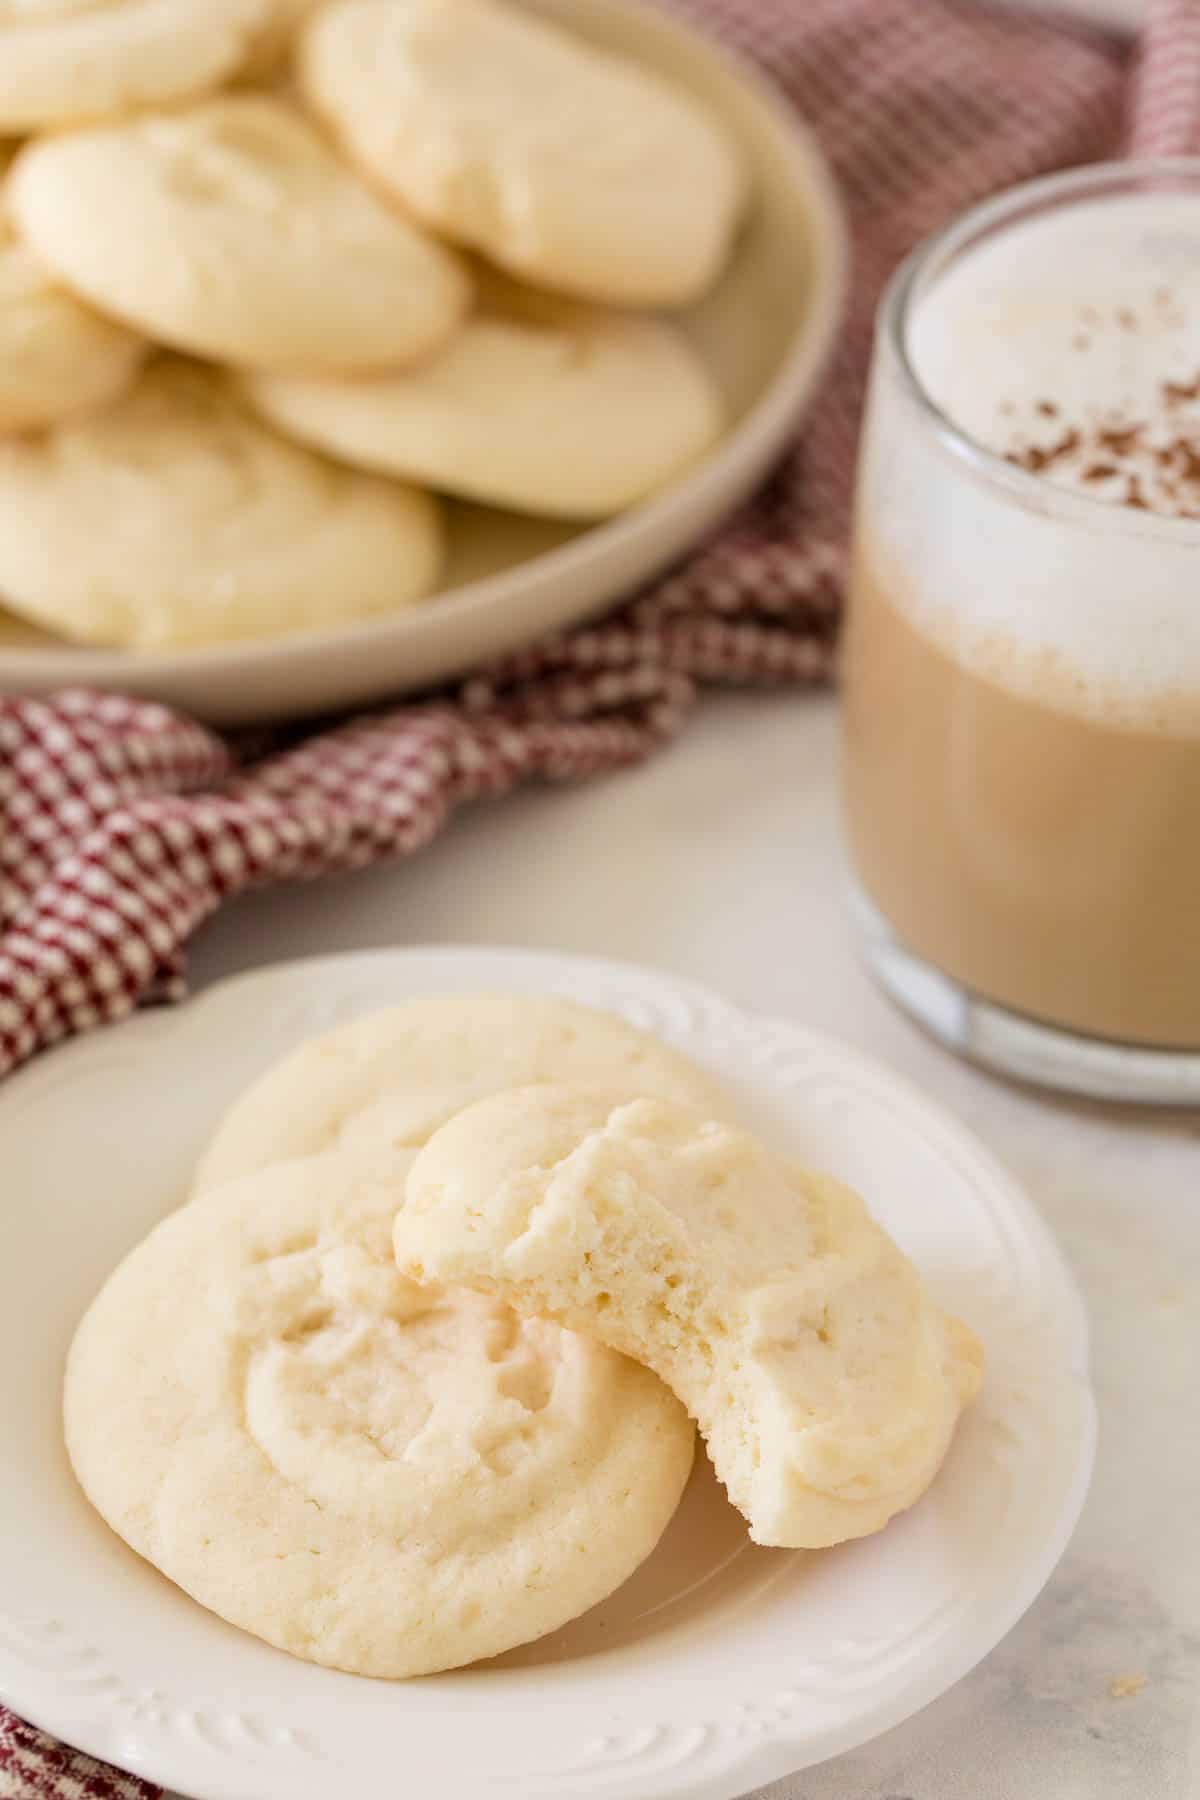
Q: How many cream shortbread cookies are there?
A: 9